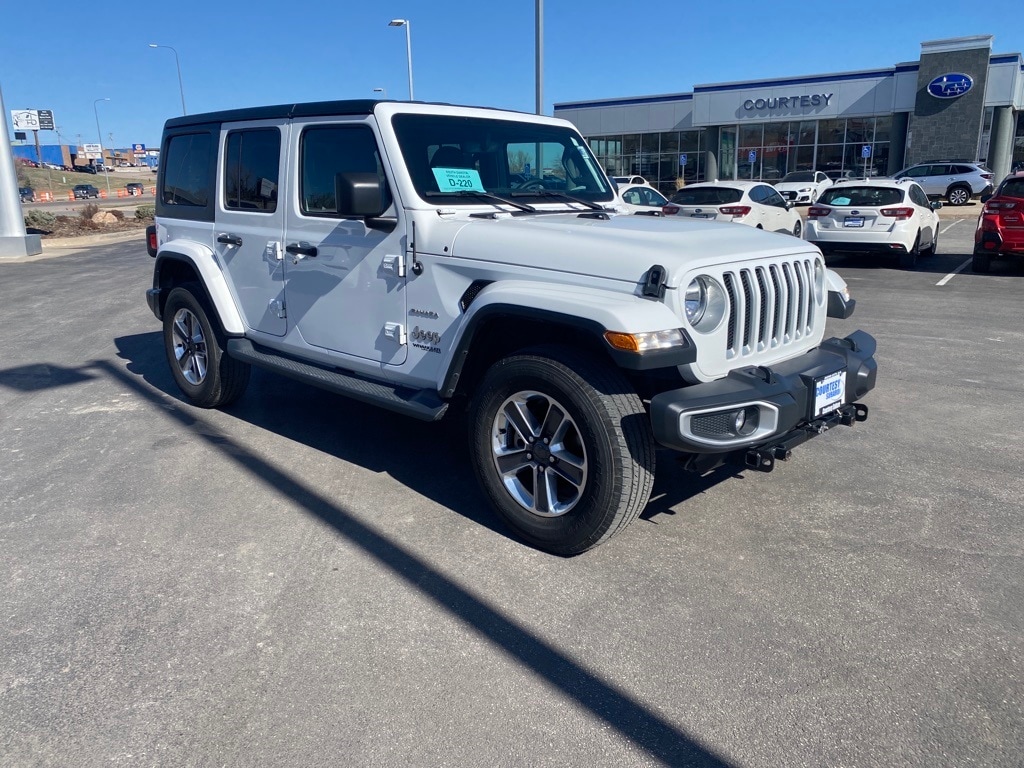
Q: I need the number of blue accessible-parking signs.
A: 3